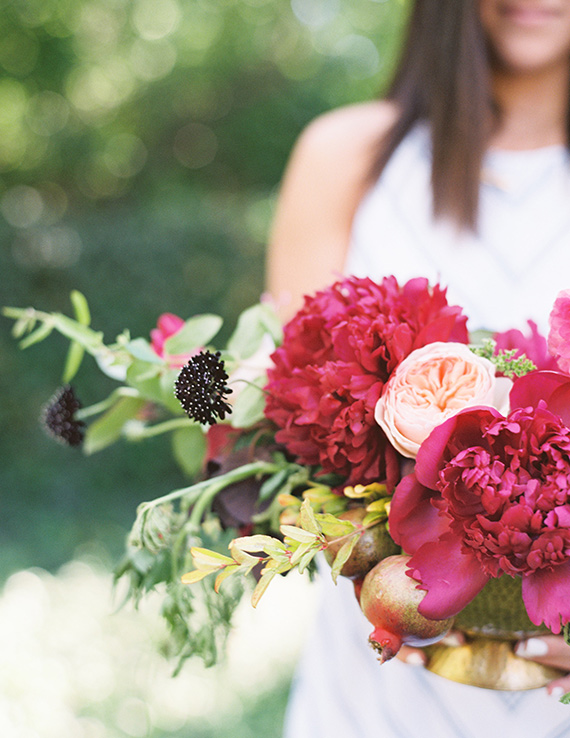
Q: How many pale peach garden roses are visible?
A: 1